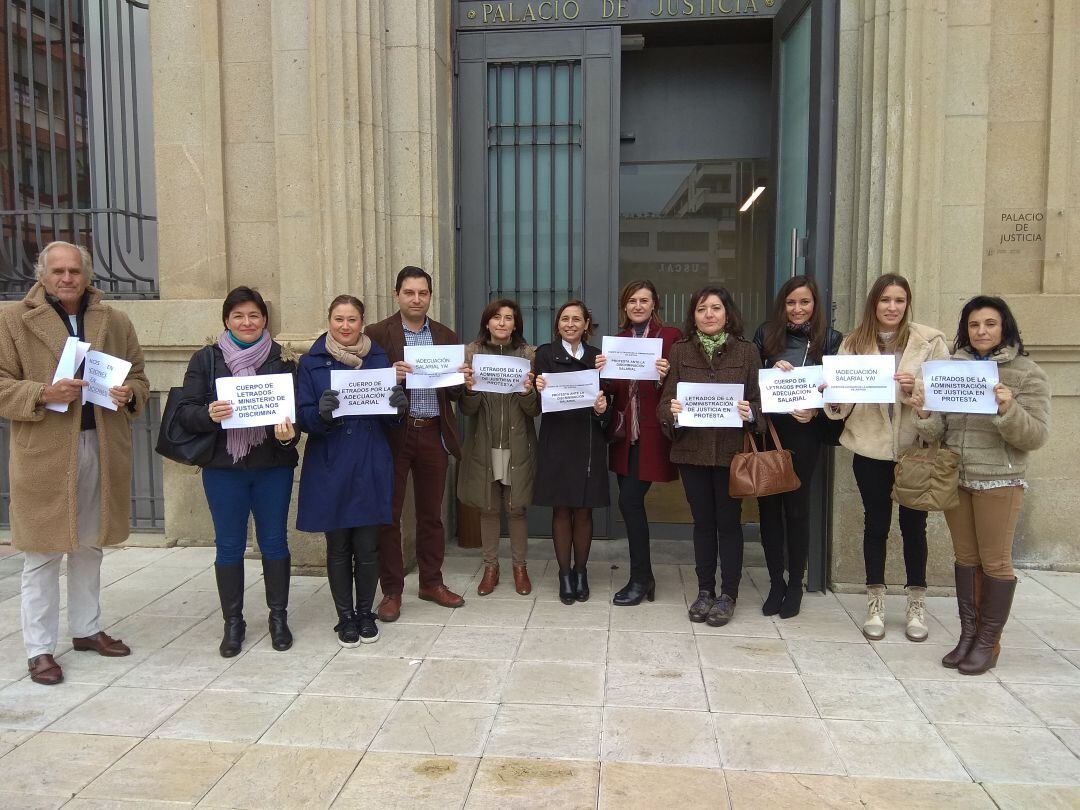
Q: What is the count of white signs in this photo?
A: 11